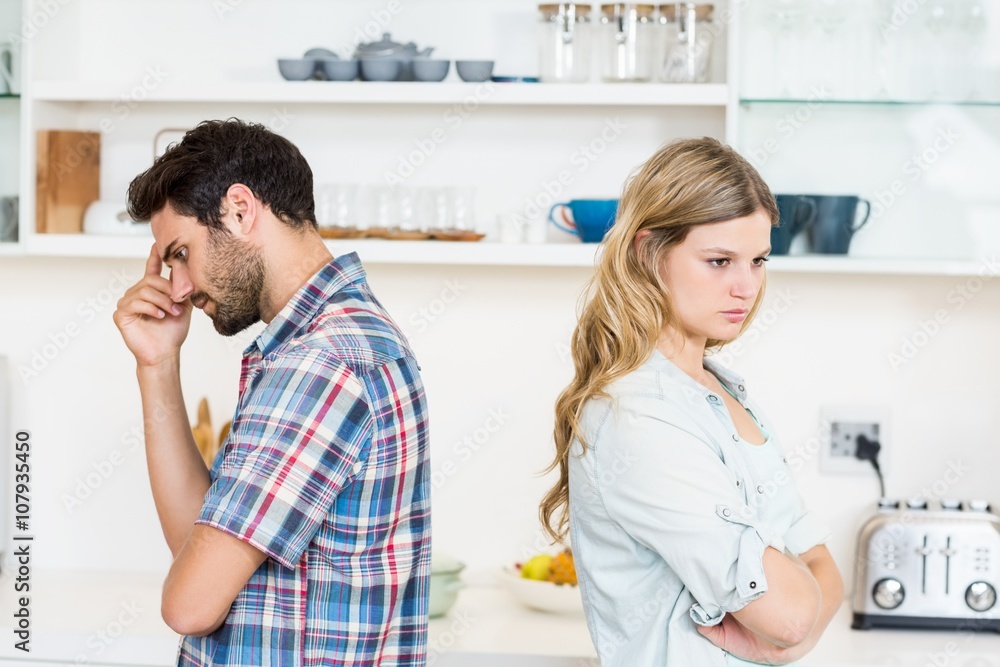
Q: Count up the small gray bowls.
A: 5